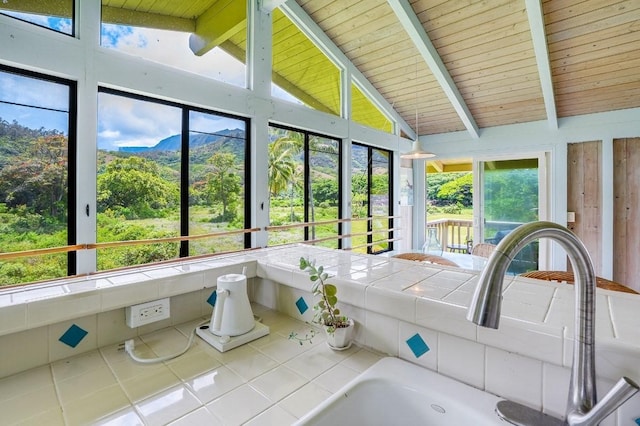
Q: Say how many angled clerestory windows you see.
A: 4